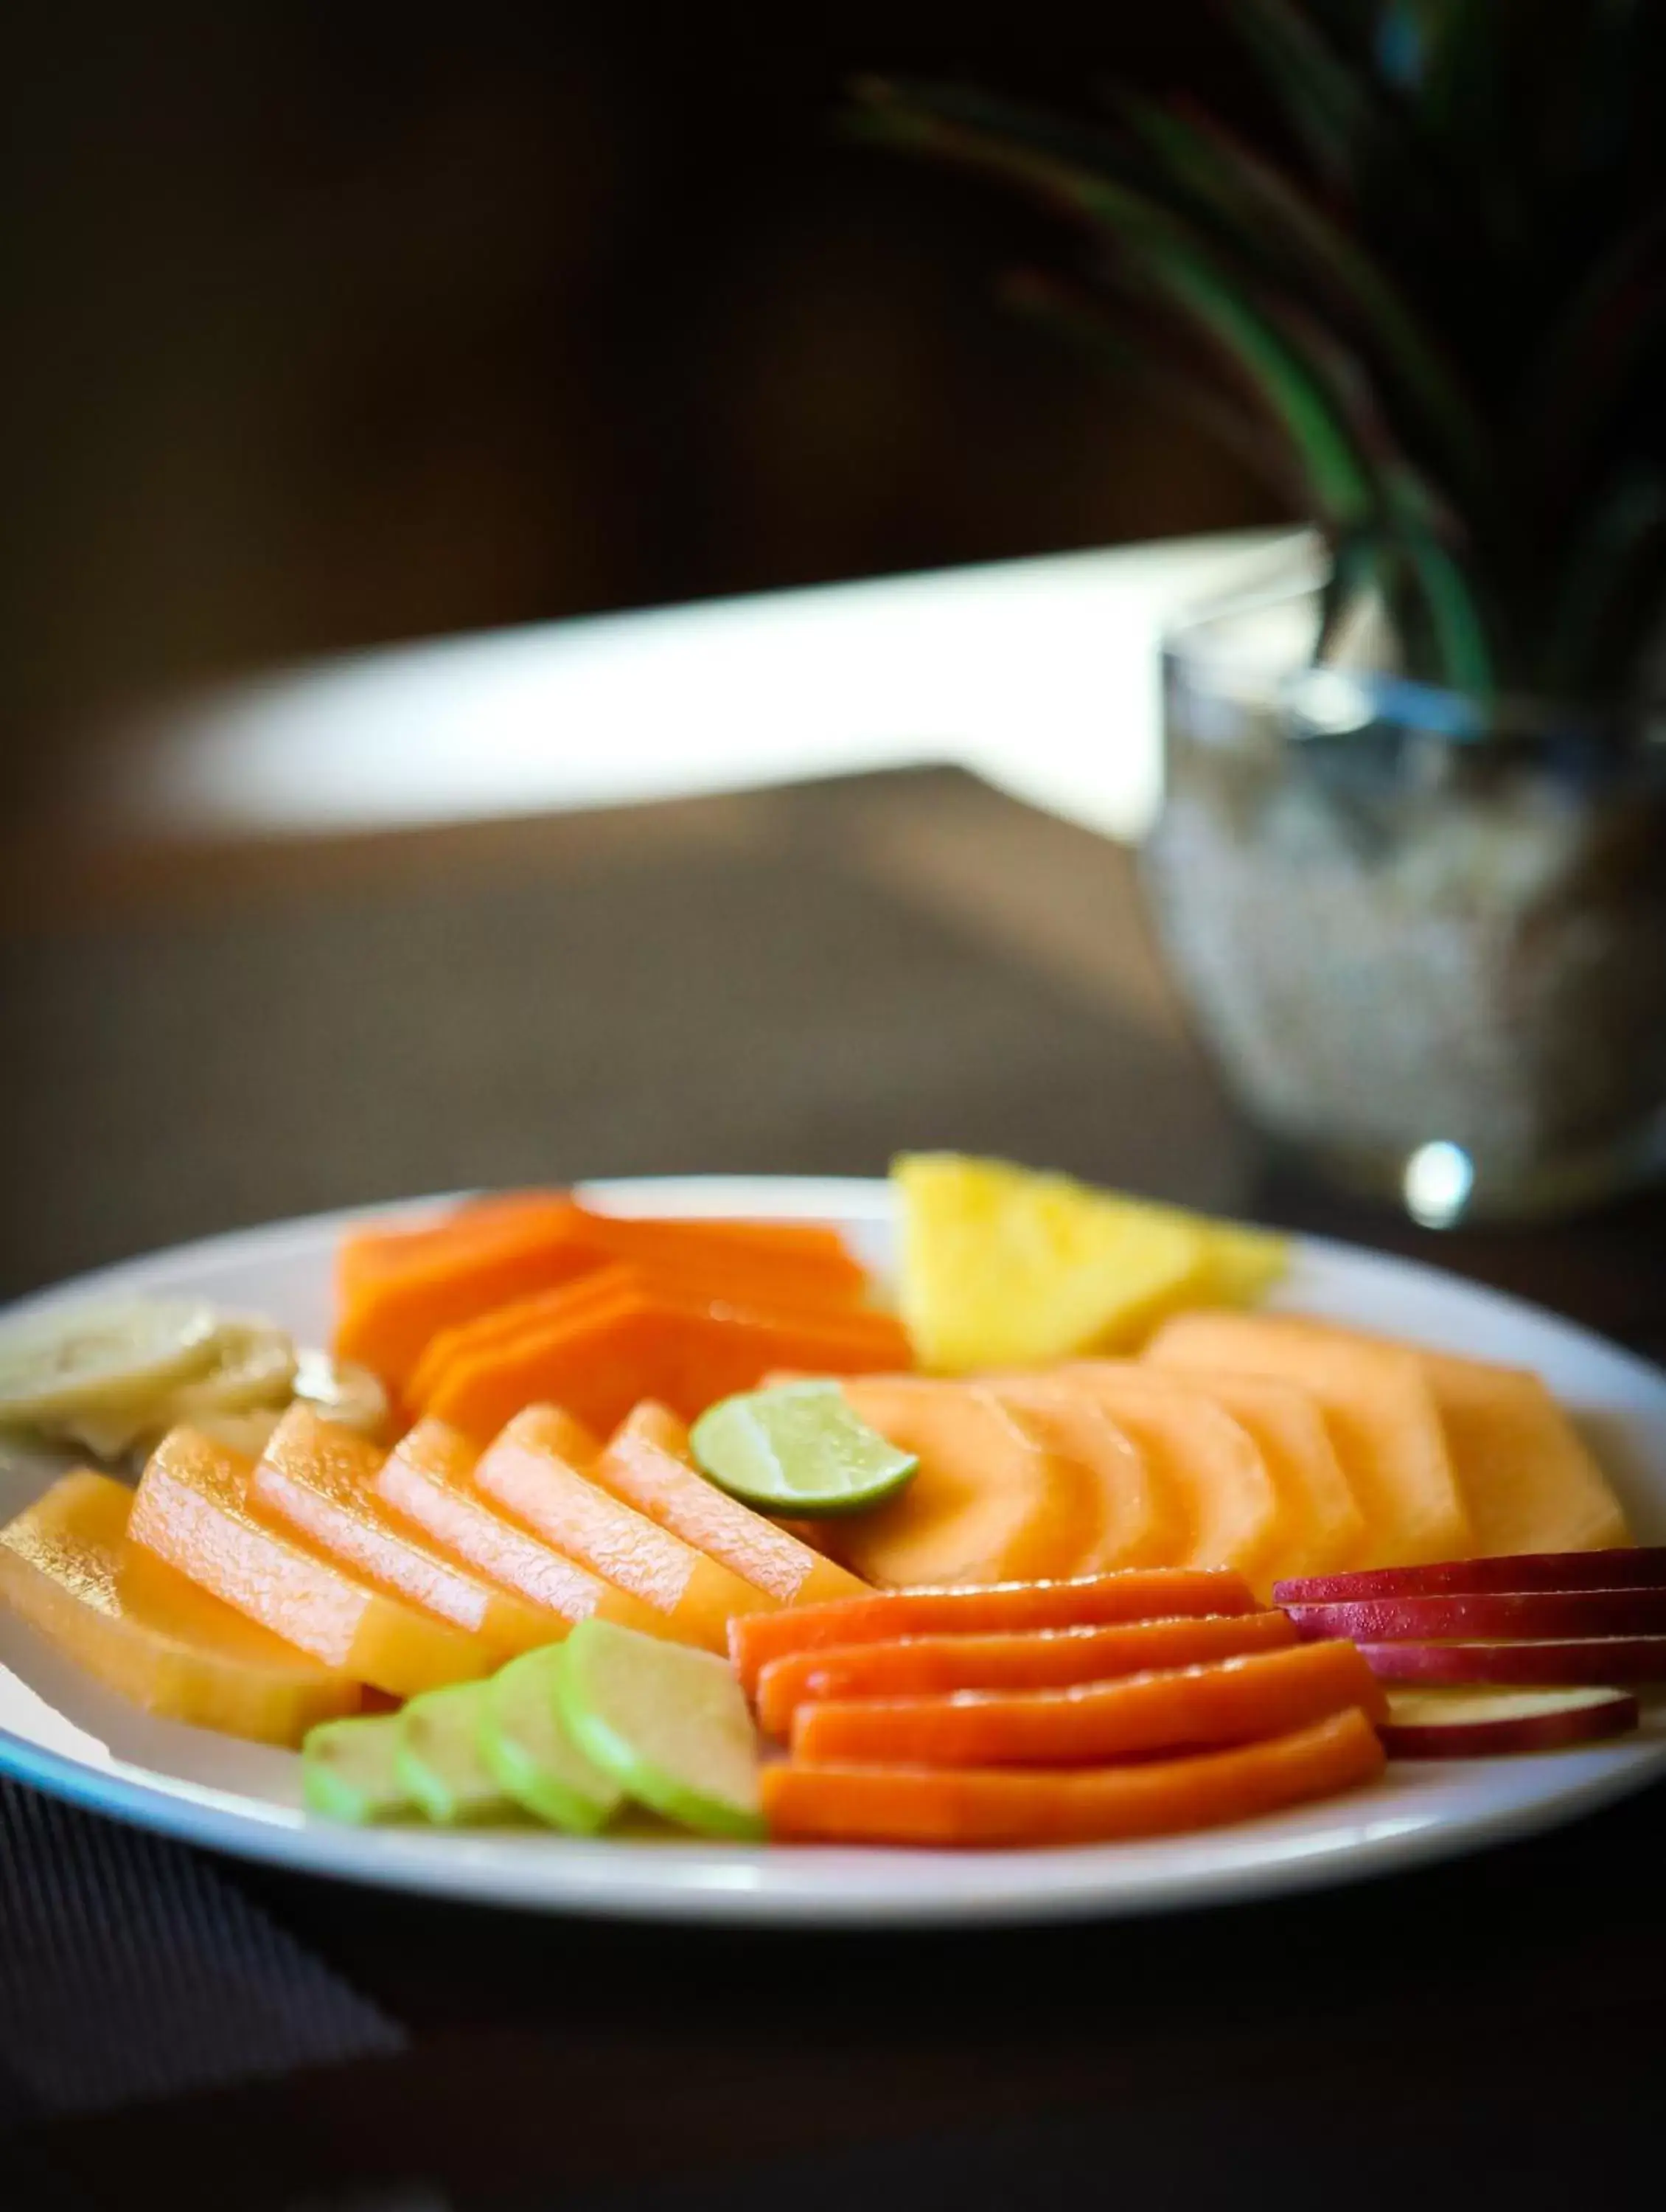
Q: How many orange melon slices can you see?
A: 12